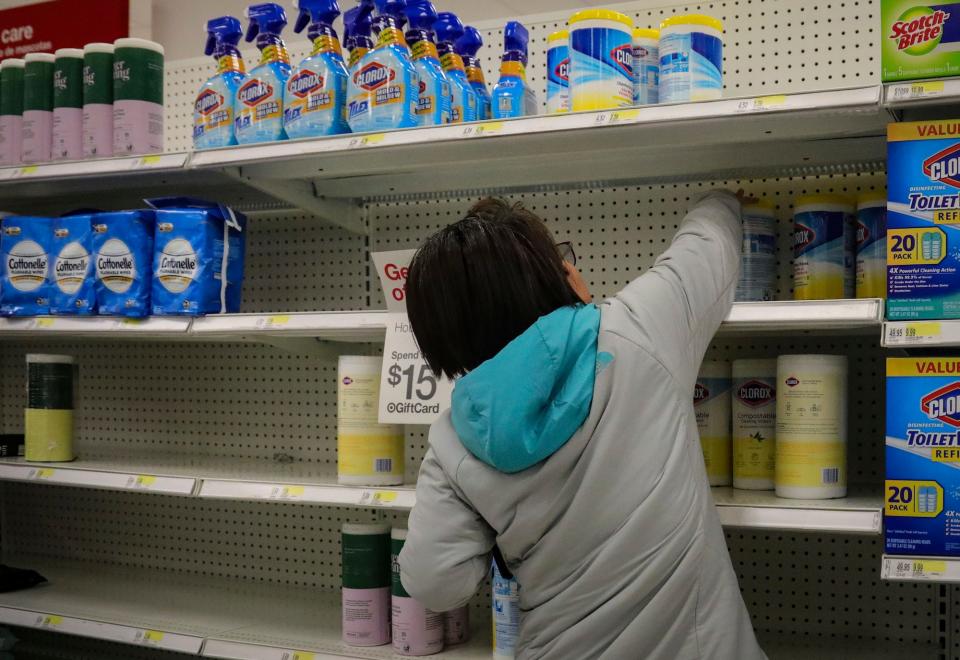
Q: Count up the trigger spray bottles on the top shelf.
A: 9